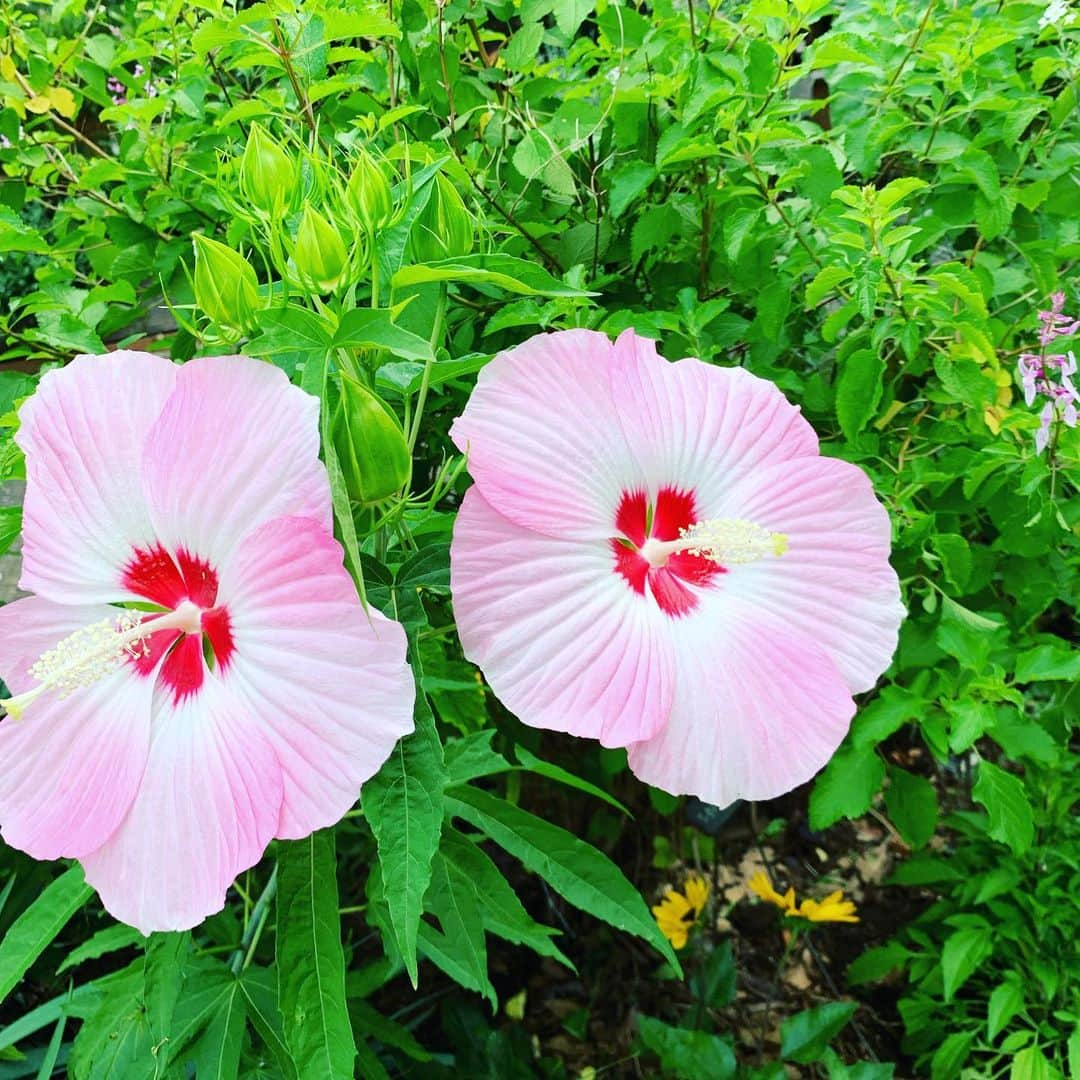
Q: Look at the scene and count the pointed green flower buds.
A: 6